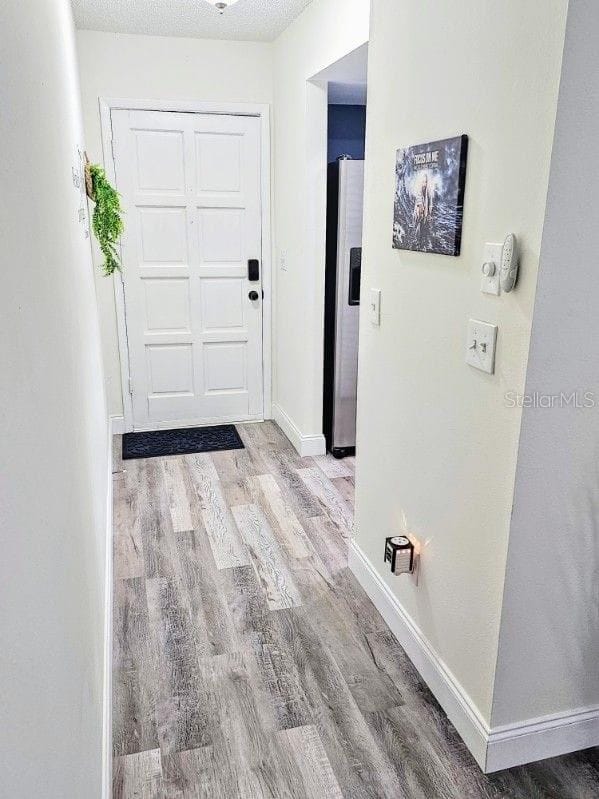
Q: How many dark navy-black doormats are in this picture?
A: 1